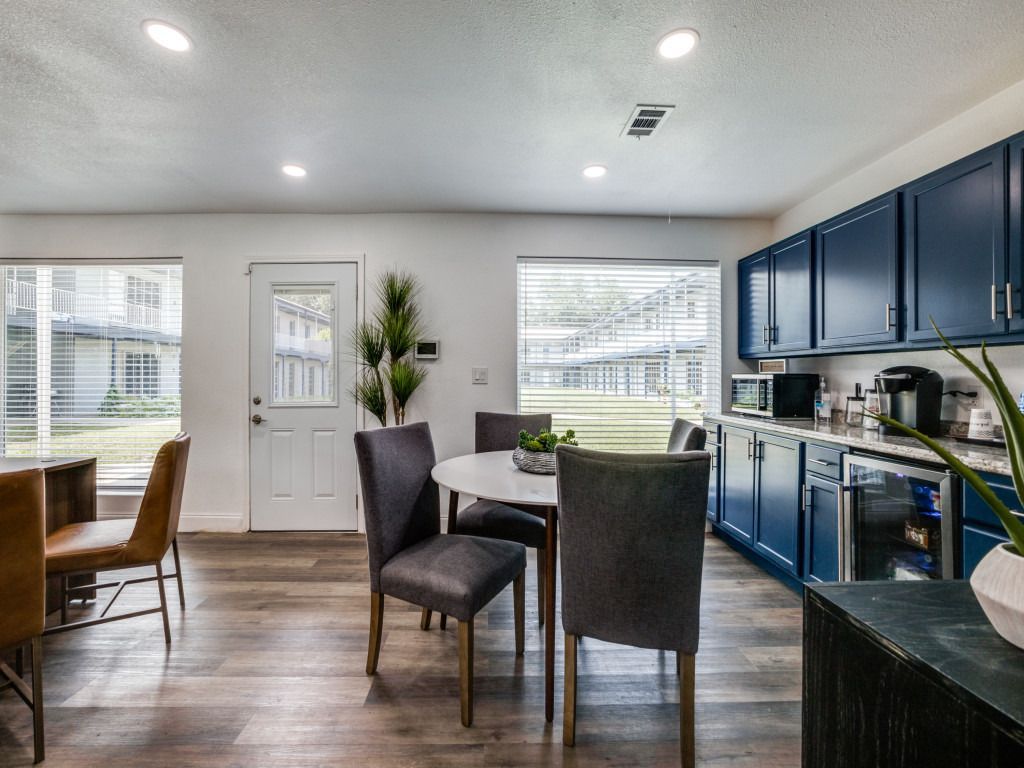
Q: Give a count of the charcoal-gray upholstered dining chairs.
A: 4